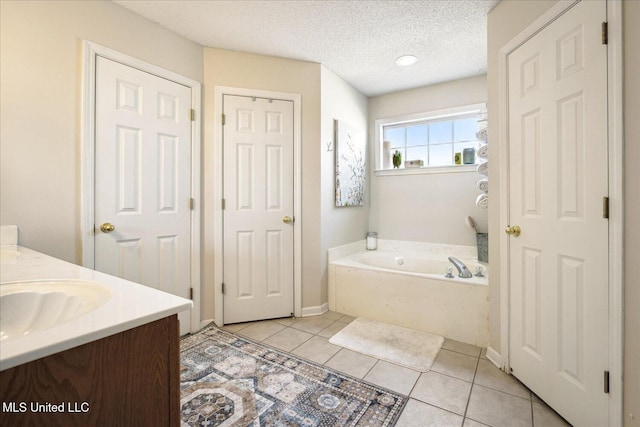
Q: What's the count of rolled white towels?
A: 5